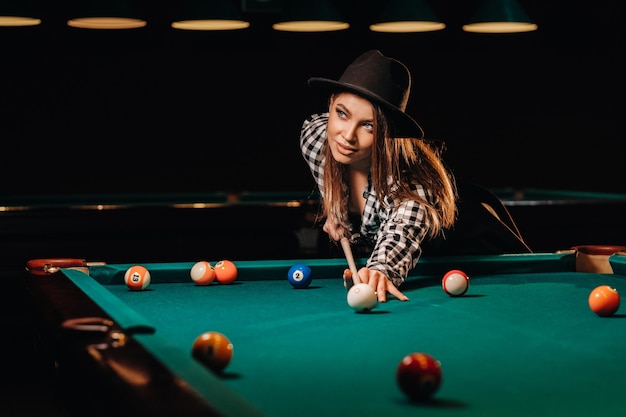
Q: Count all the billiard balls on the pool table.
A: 9